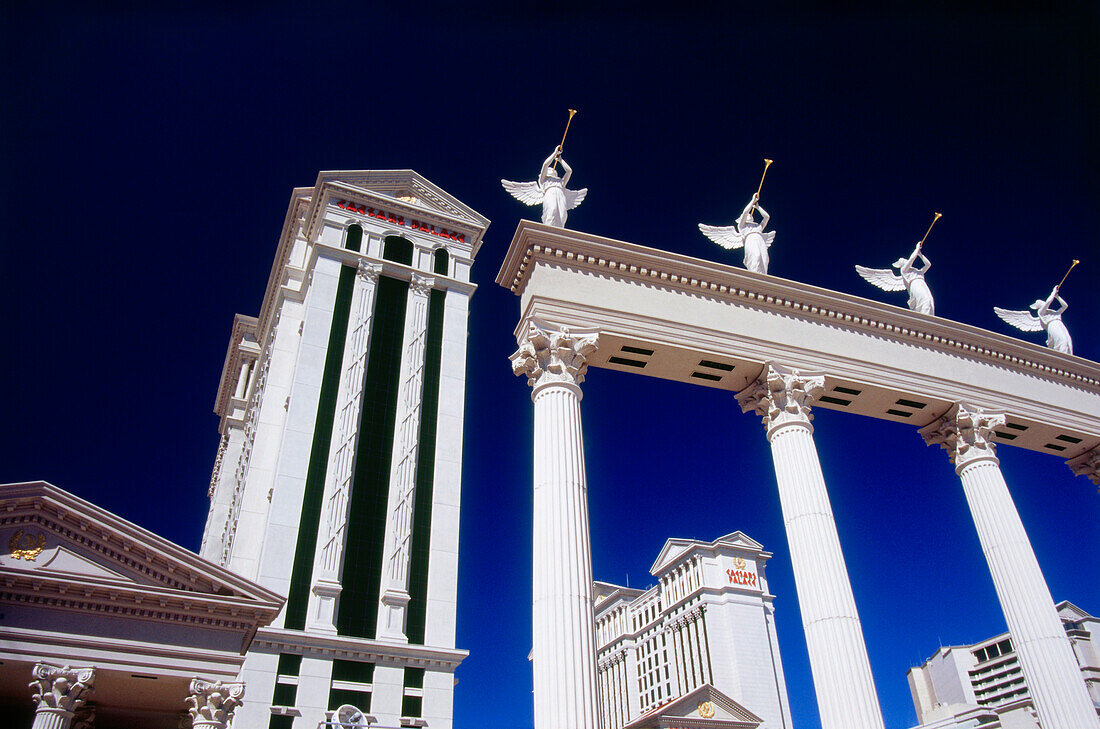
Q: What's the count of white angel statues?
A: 4